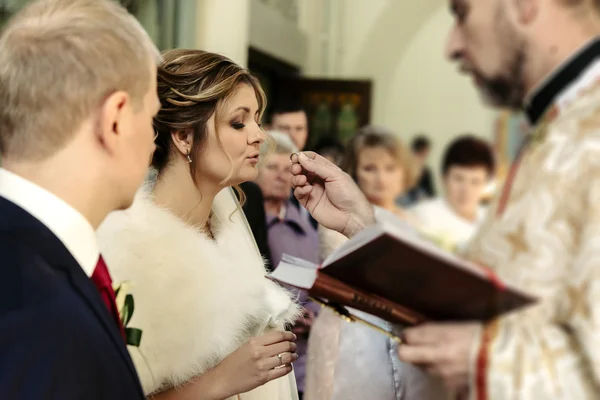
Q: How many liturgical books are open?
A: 1